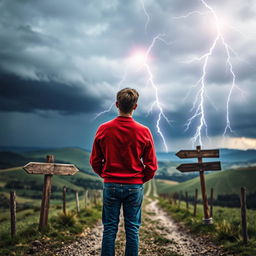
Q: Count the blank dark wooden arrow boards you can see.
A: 2